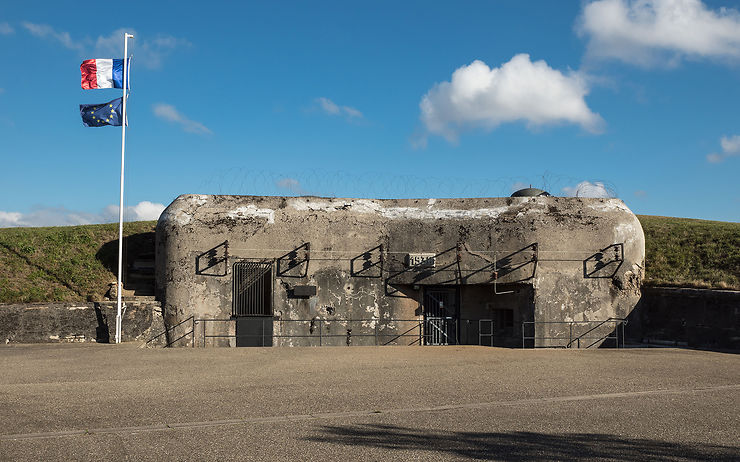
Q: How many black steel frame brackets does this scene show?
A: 6